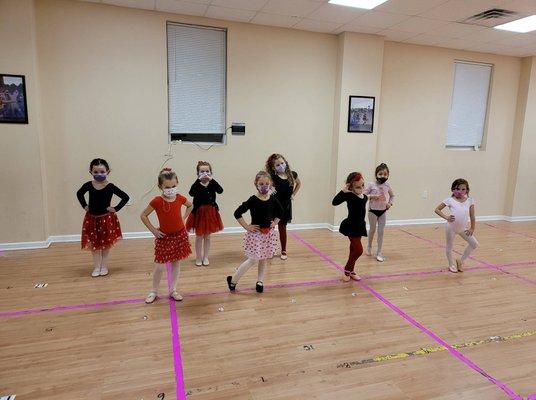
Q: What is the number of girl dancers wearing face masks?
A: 8